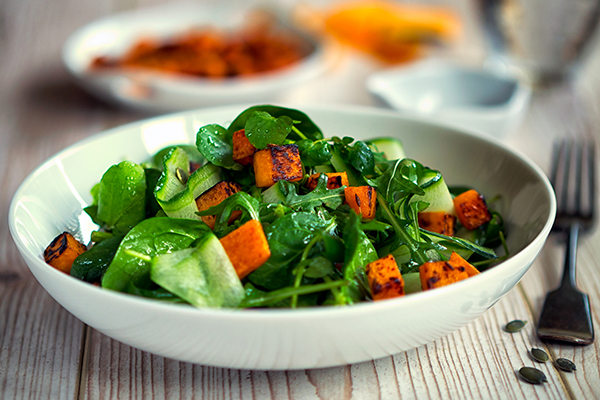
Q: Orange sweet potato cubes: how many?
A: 12